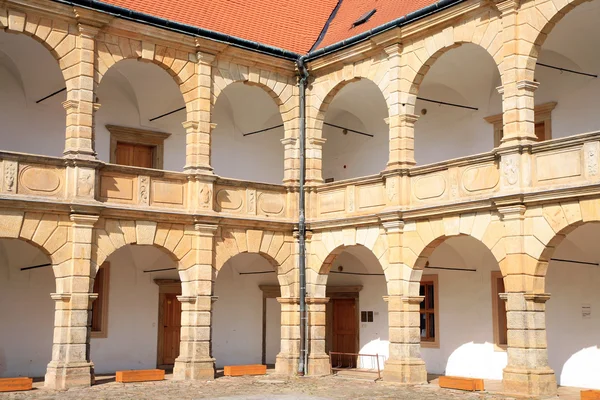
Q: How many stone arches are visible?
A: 12